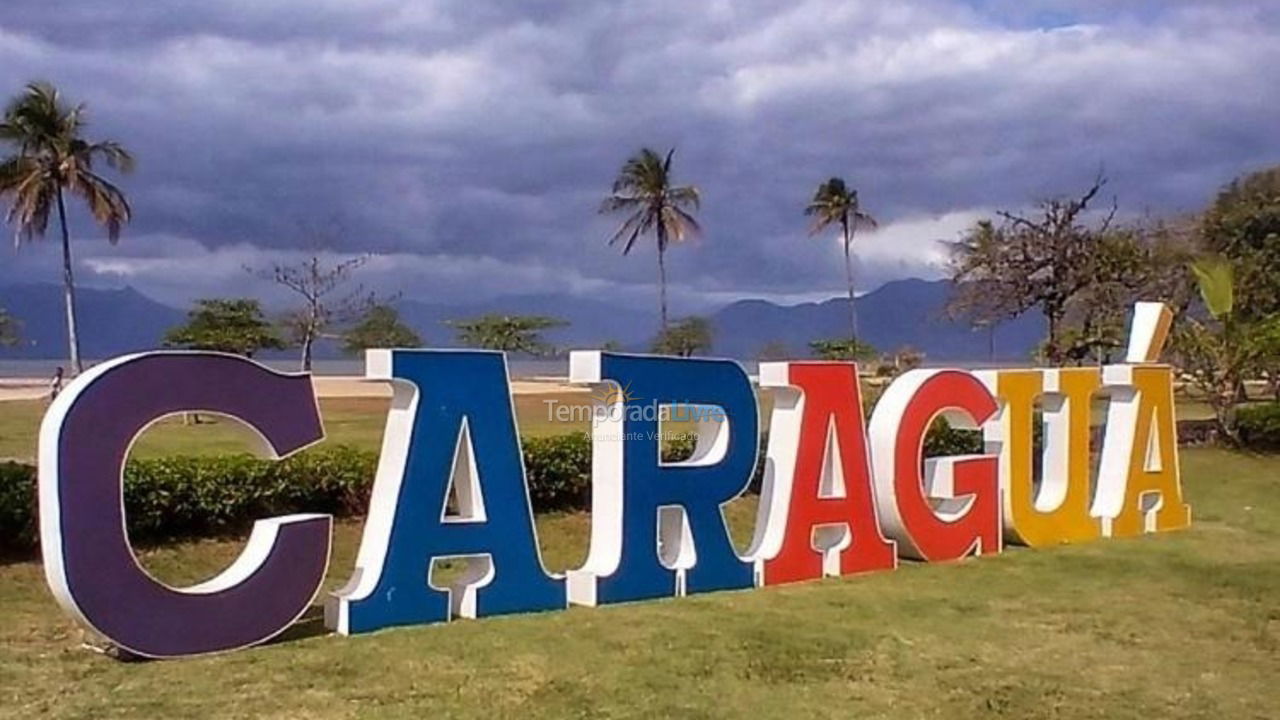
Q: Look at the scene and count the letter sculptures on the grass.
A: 7